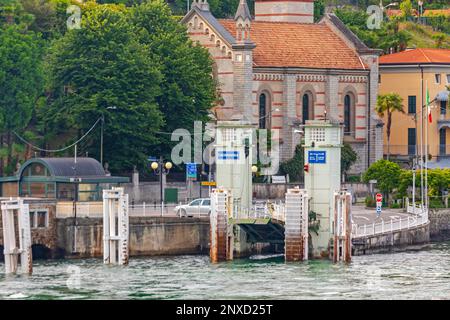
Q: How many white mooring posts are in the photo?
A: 5